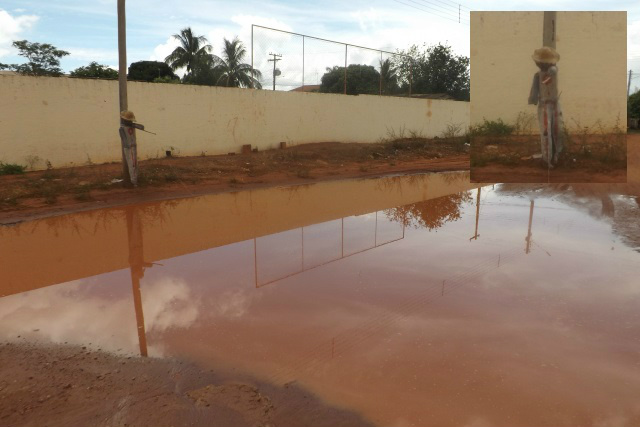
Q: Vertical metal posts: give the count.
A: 5